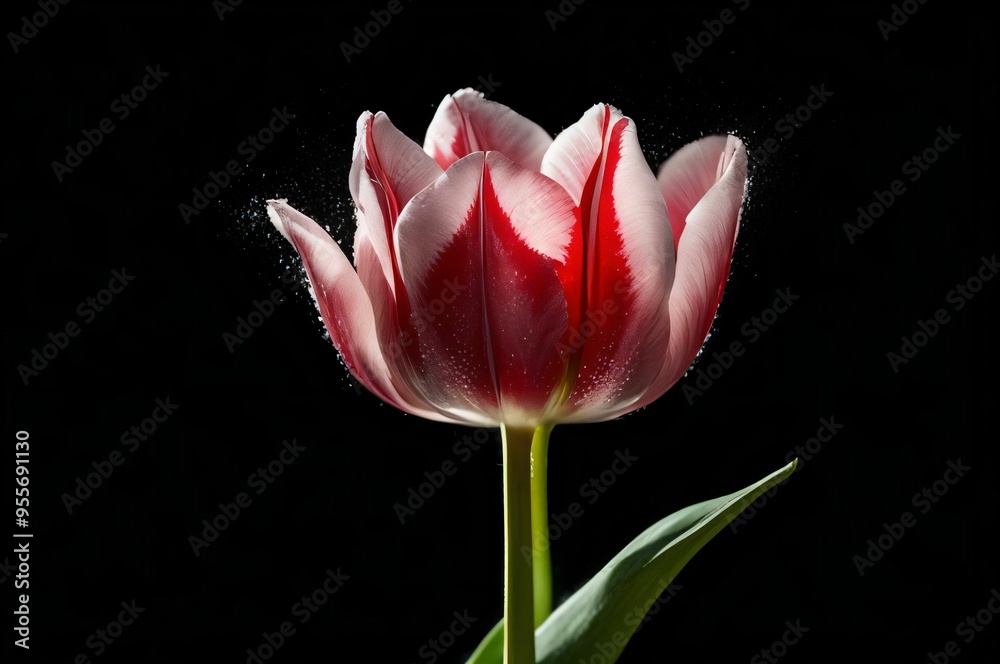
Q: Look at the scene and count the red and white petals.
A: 6